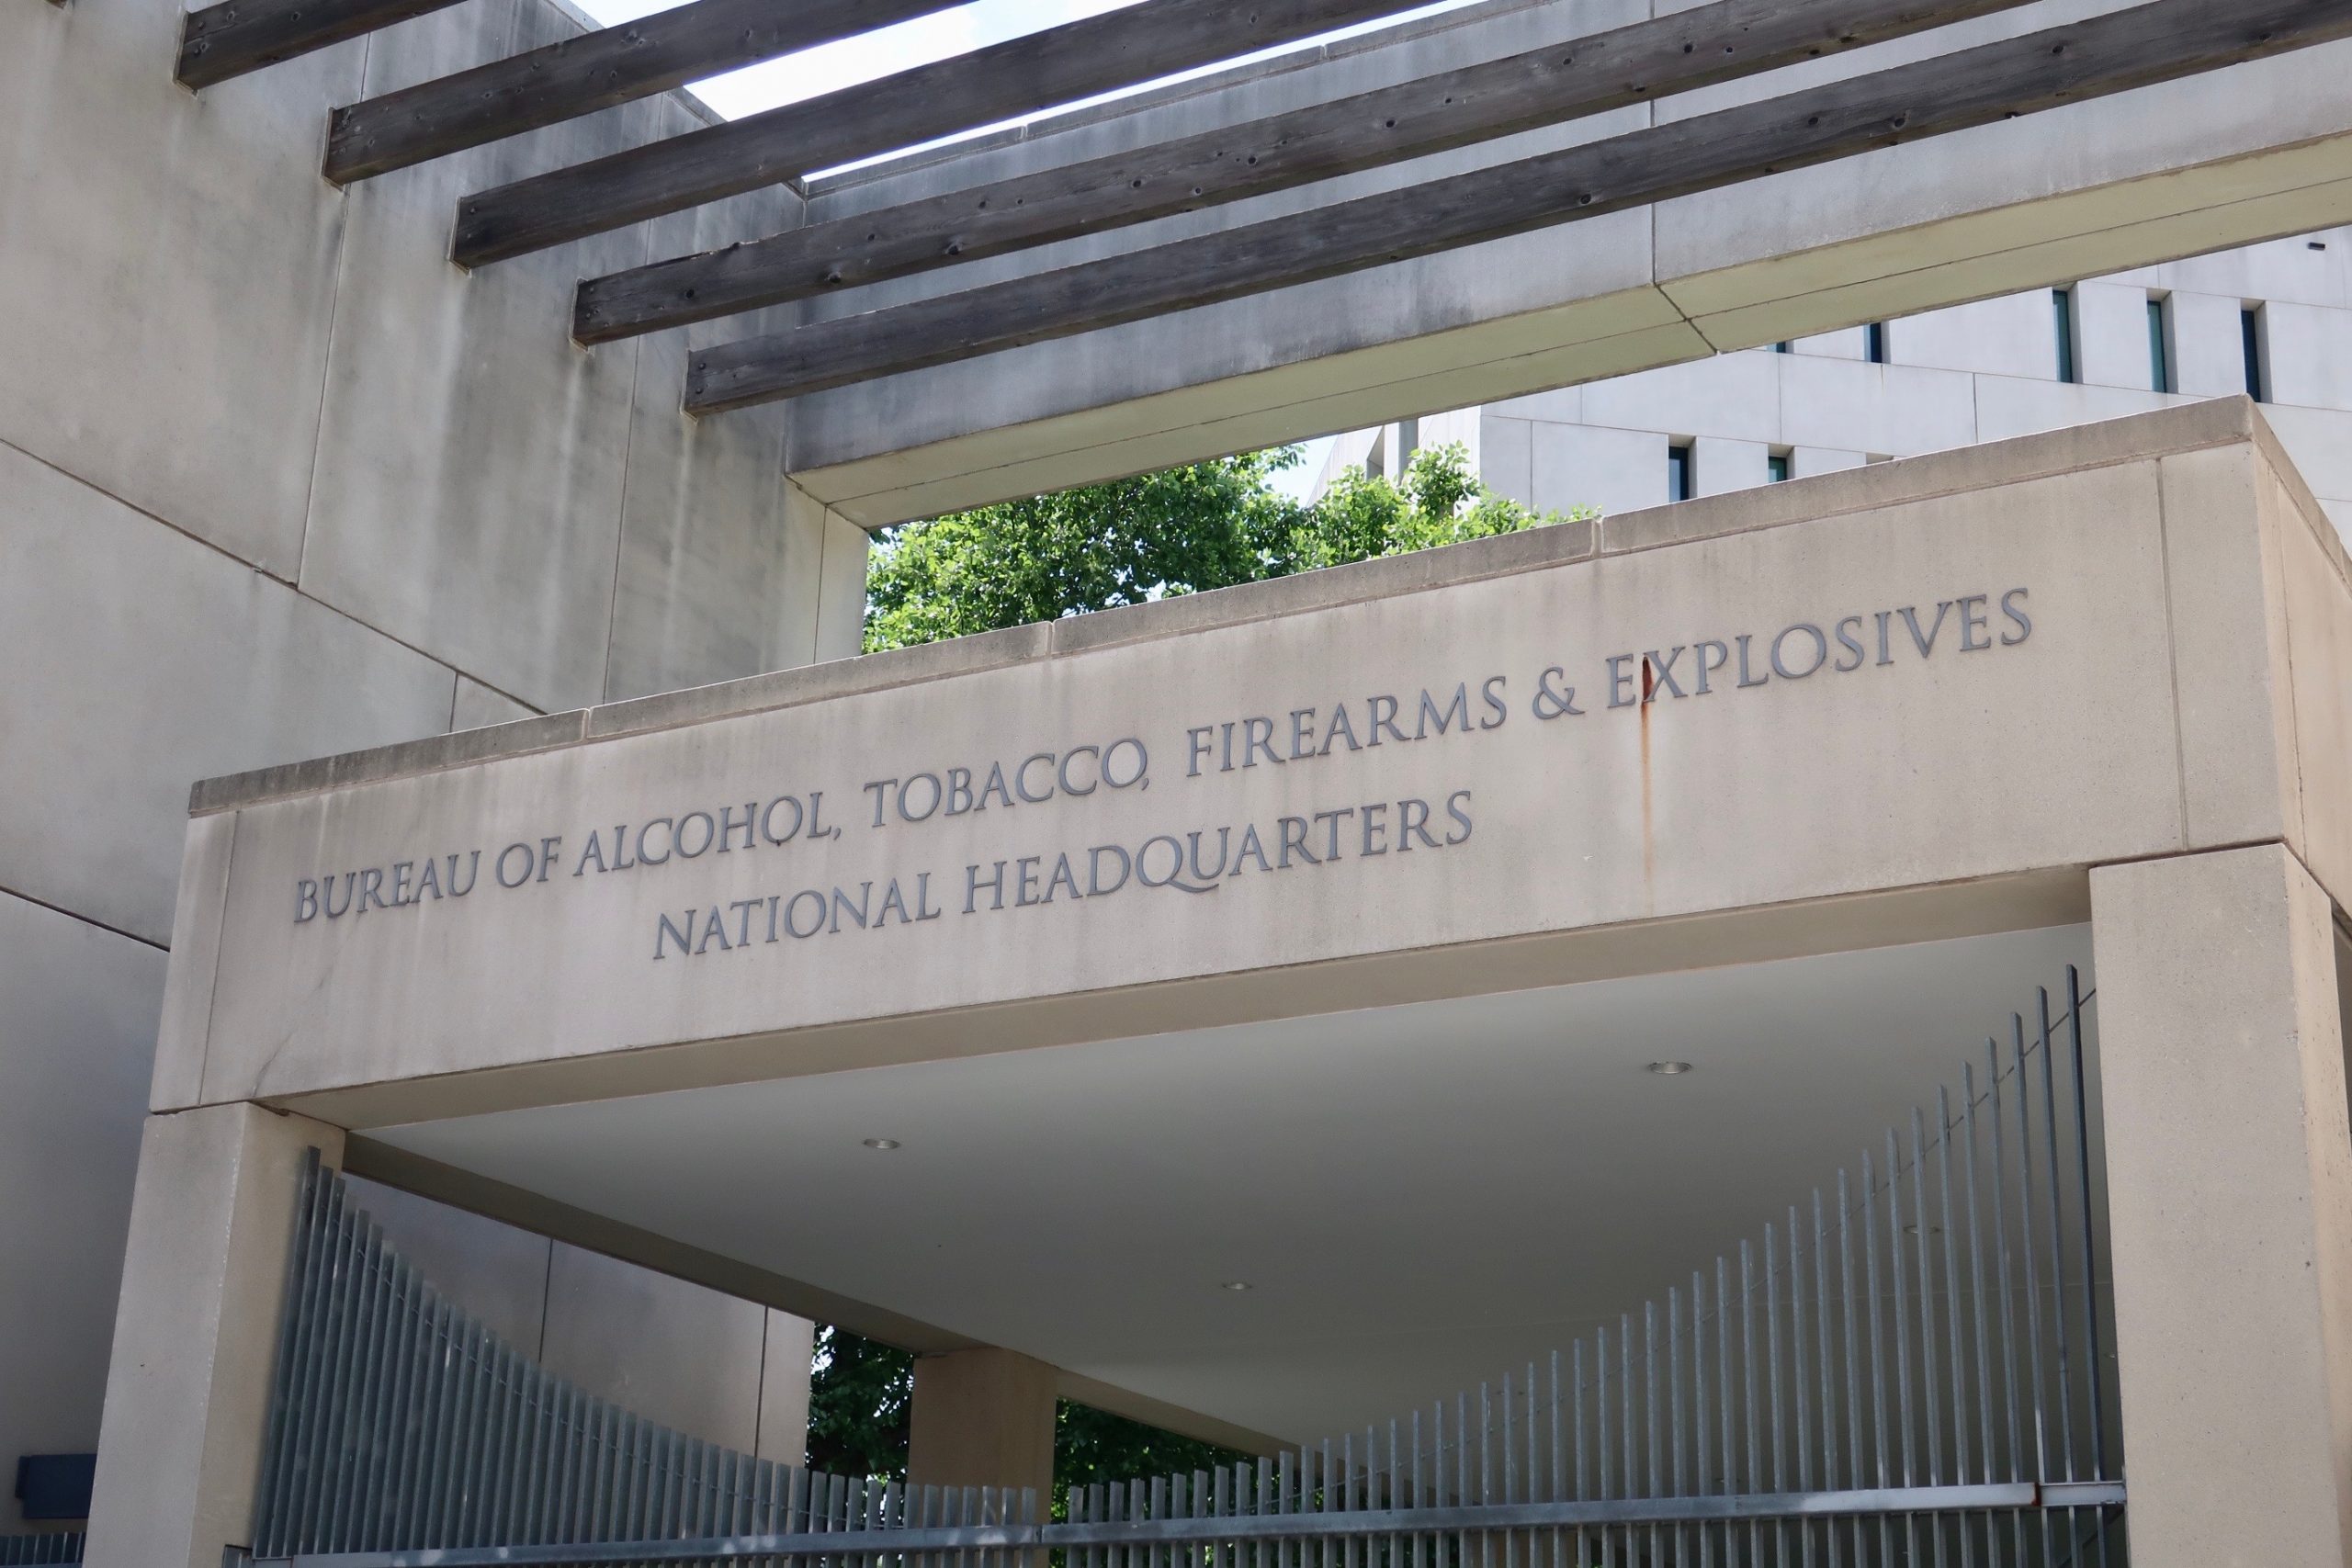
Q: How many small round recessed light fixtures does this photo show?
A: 4